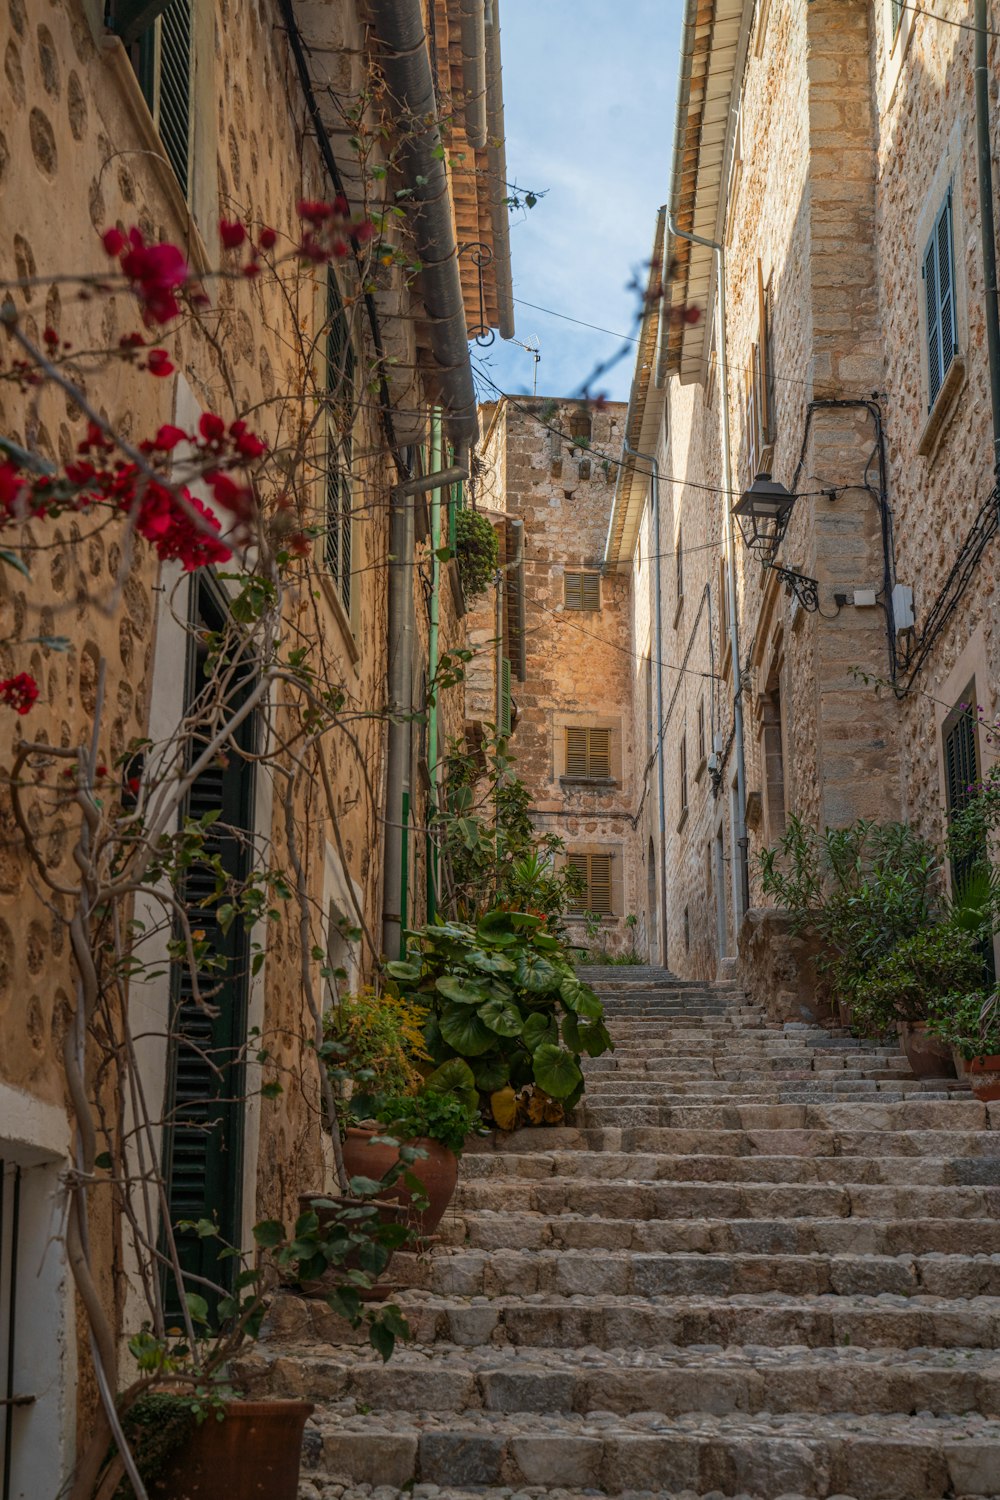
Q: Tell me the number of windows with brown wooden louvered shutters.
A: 3